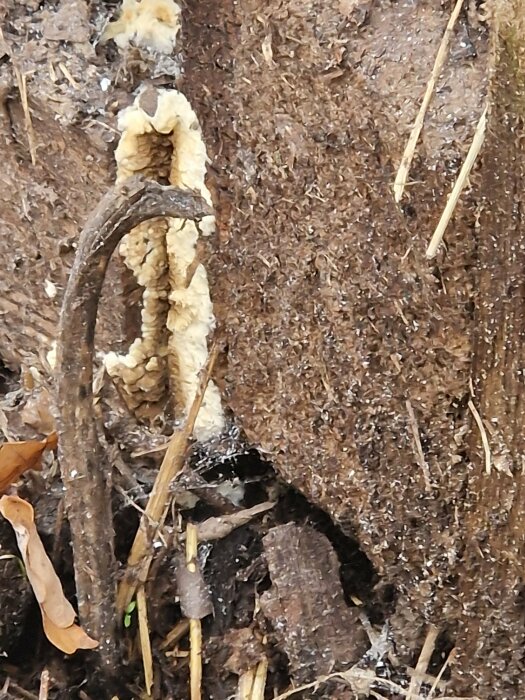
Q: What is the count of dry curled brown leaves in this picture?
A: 2